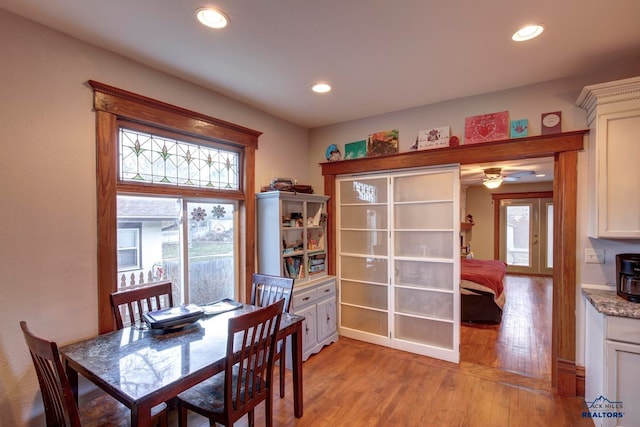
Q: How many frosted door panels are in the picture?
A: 12